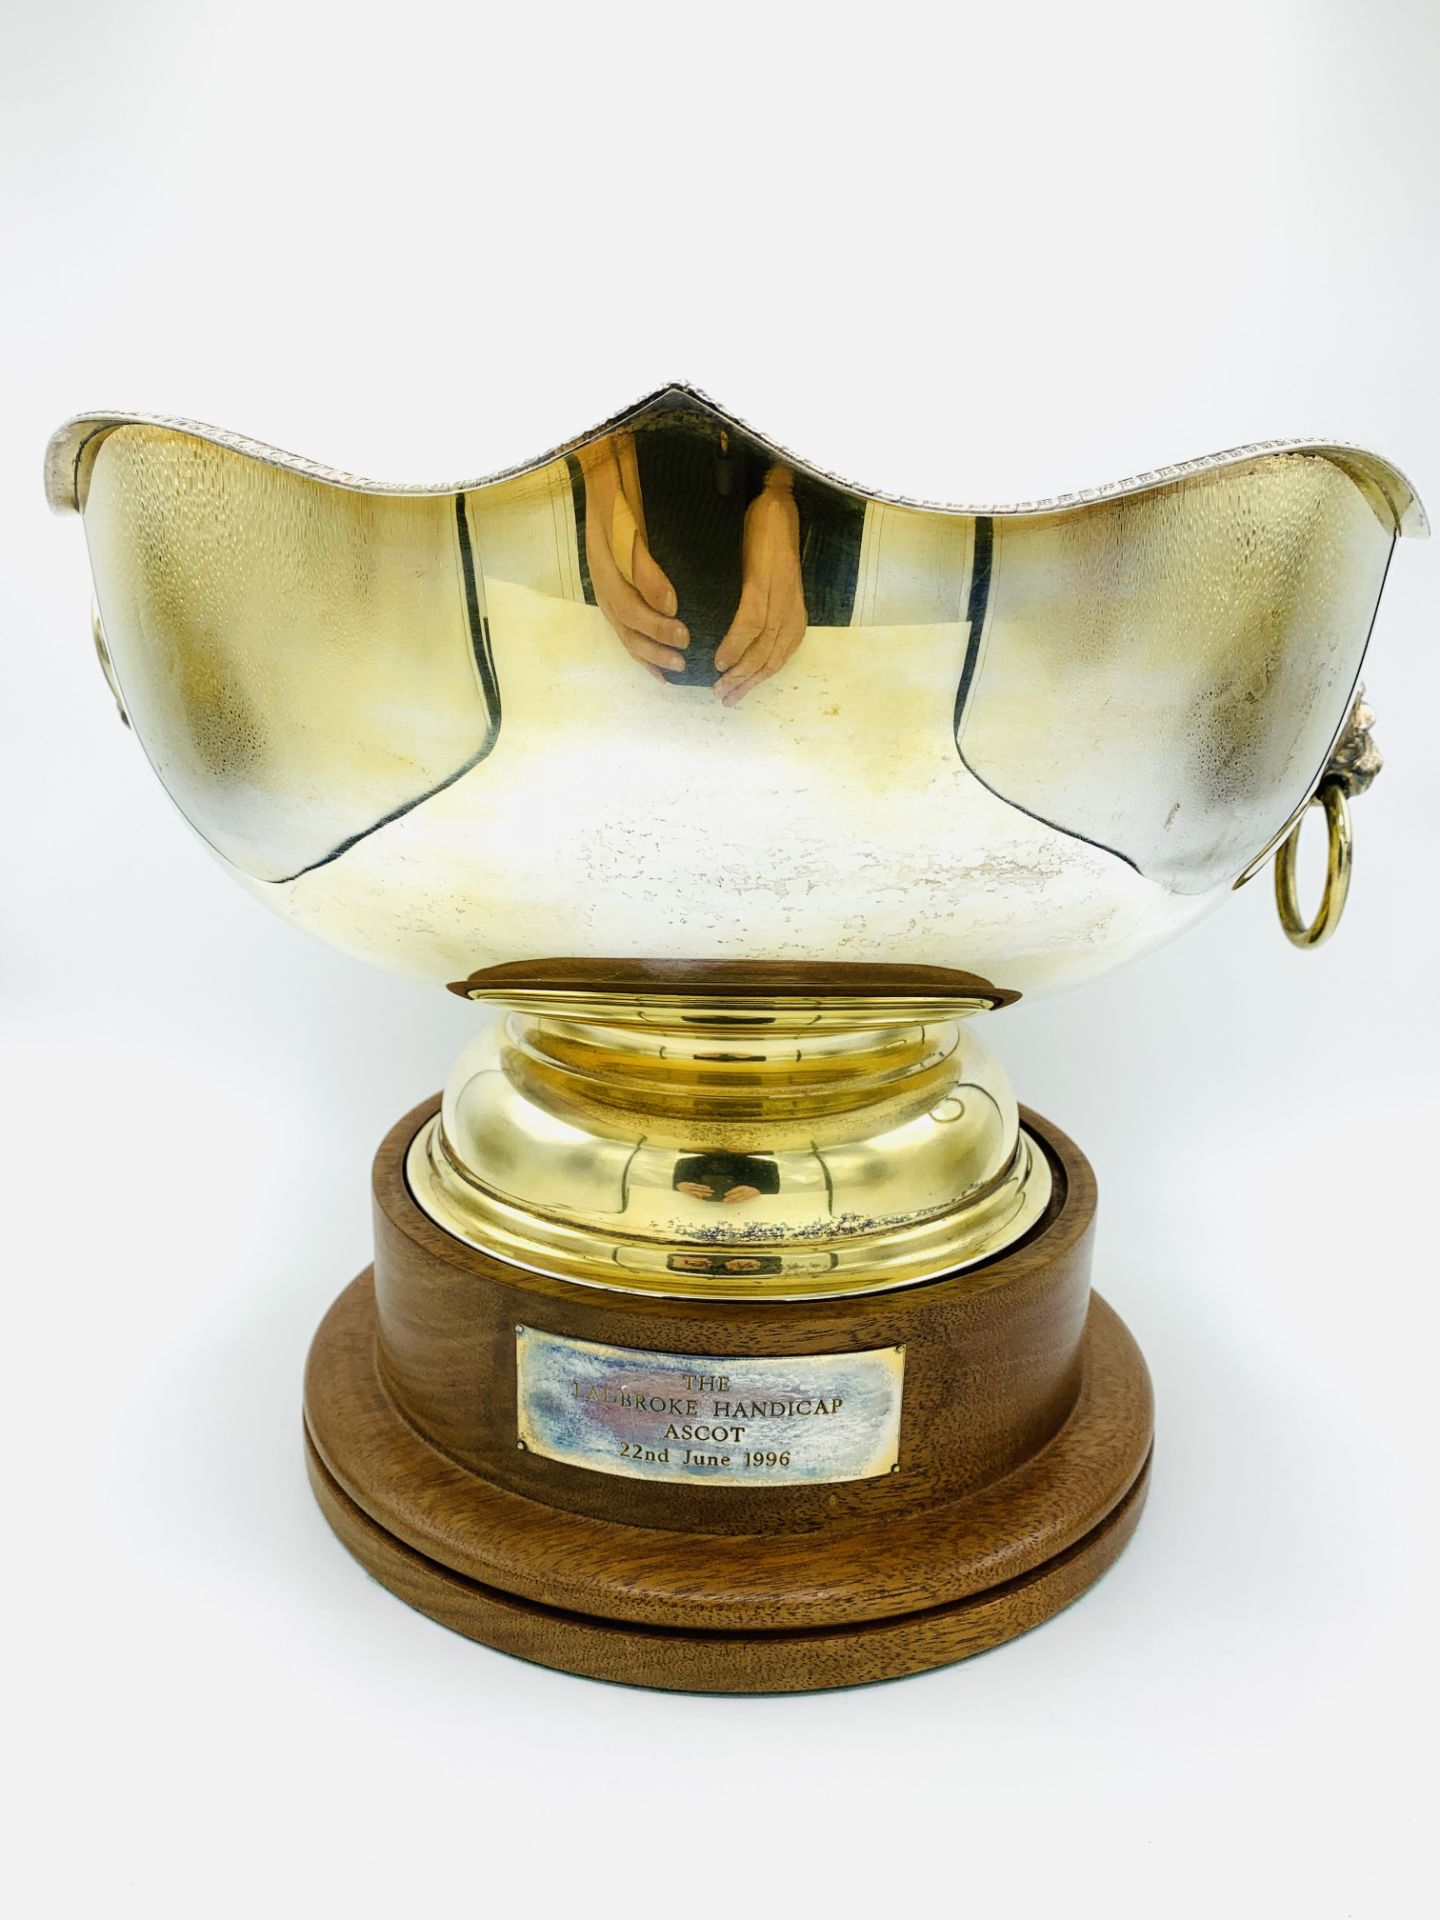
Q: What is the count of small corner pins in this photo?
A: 4